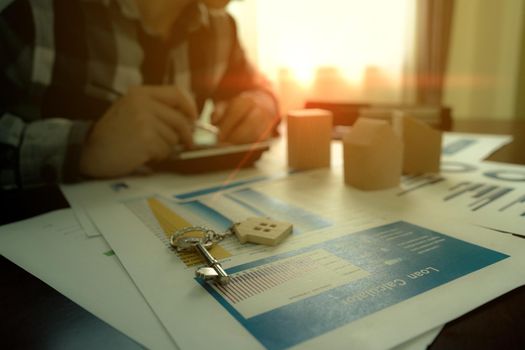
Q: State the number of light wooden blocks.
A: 3